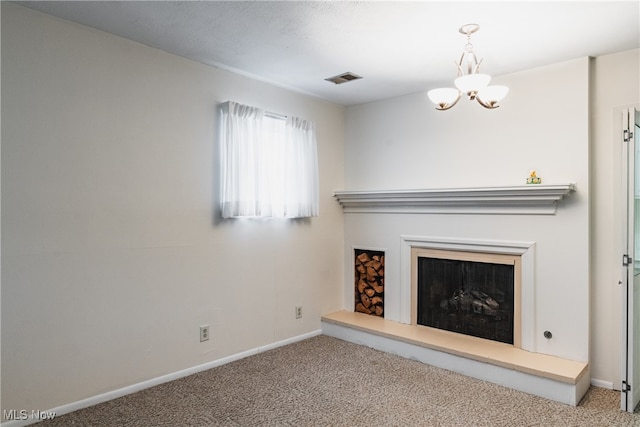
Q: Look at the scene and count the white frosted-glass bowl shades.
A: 3